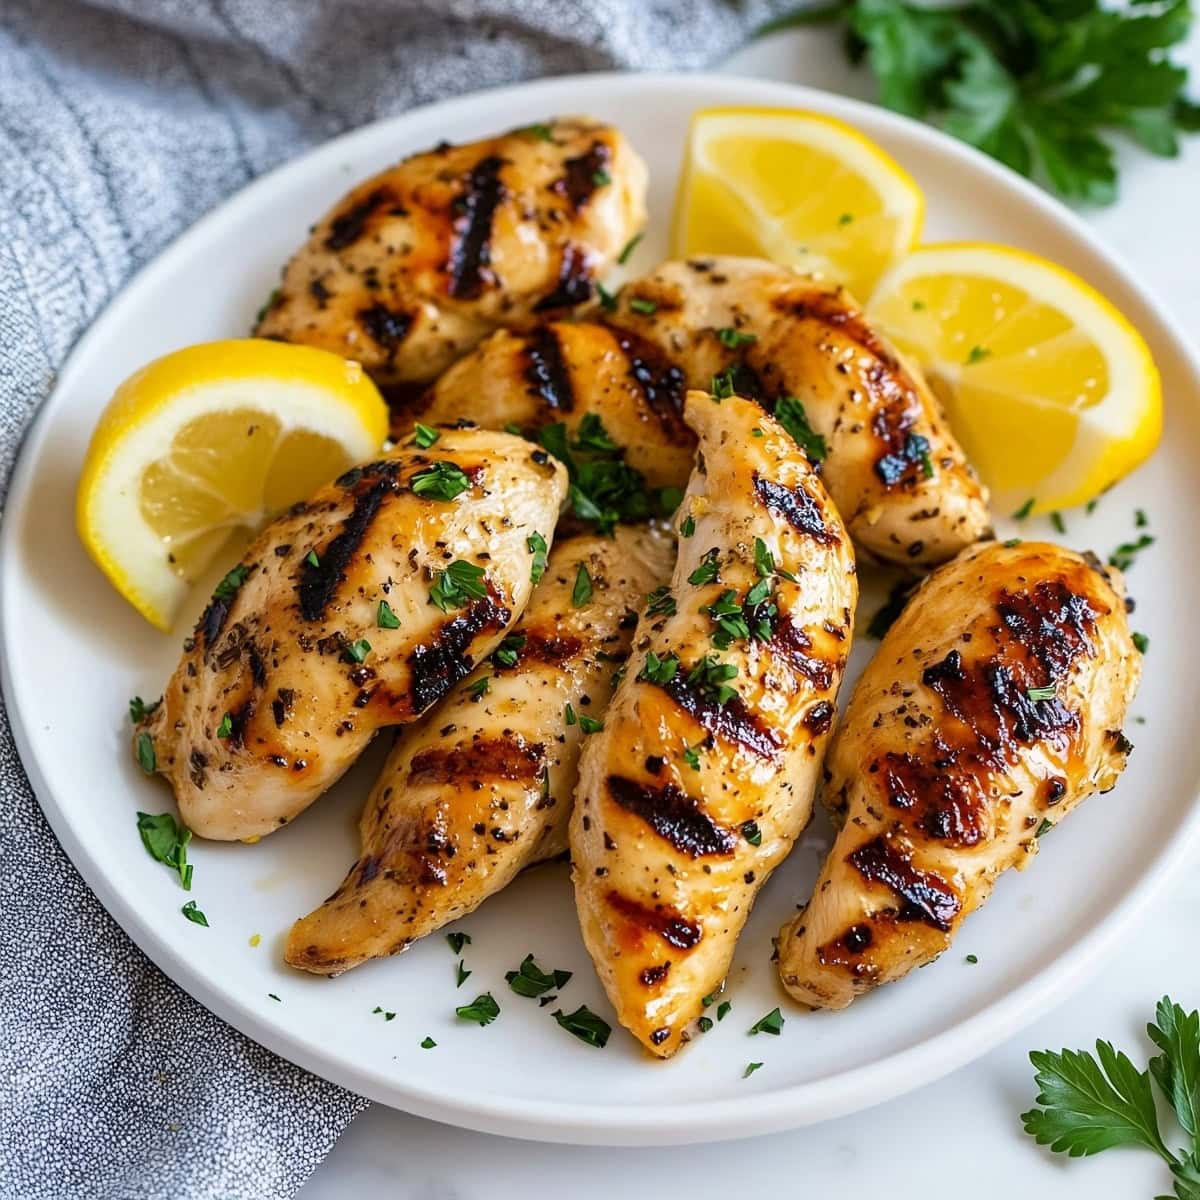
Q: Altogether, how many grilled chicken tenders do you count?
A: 7